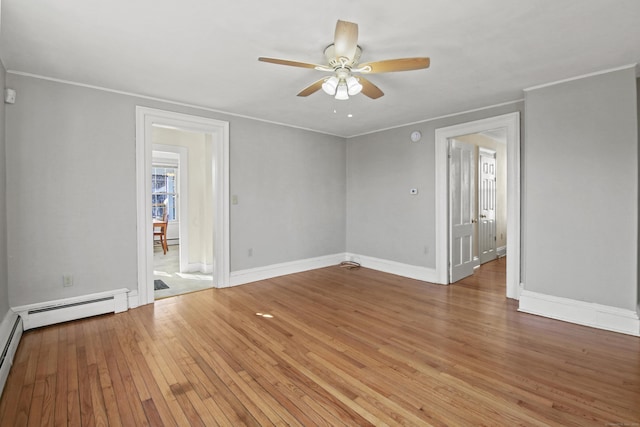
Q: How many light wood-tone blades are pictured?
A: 5